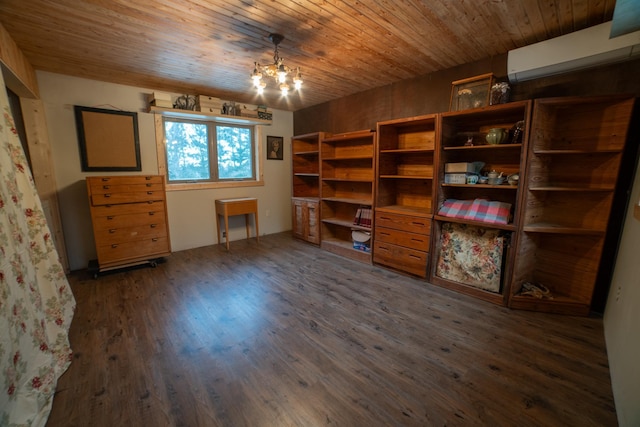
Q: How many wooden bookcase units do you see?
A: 5